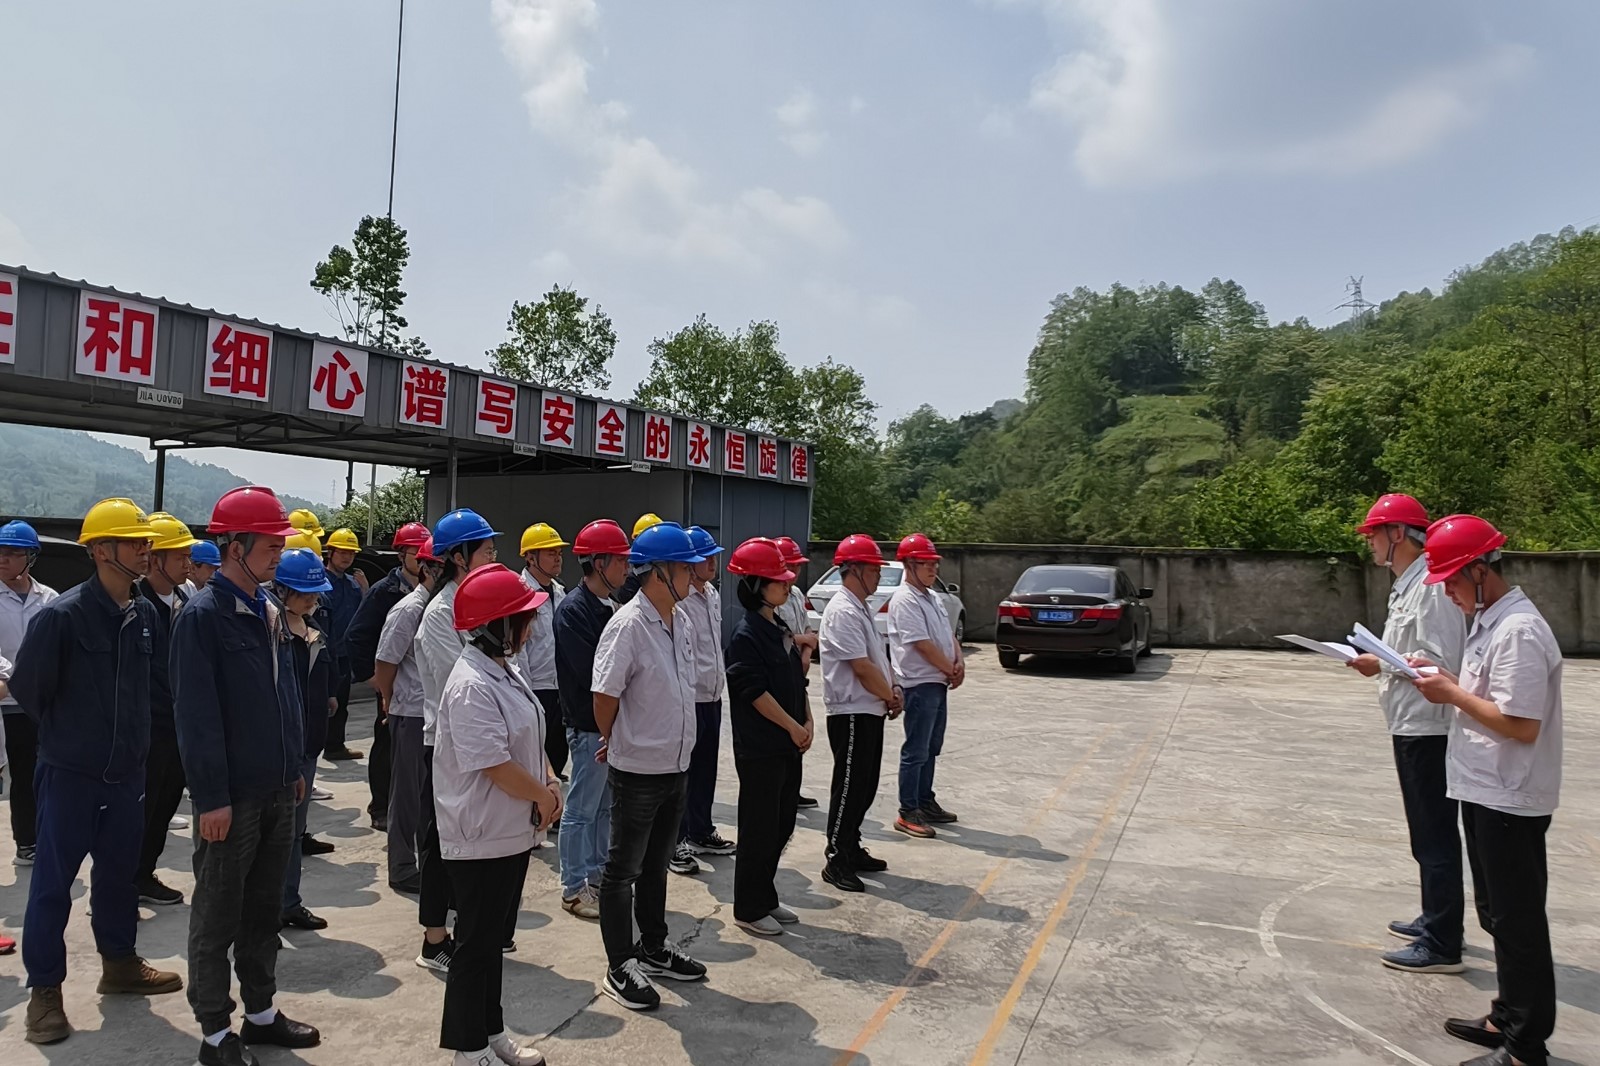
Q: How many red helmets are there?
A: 11